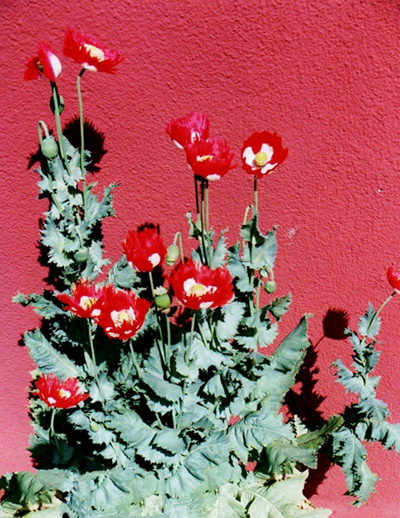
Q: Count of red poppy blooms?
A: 11